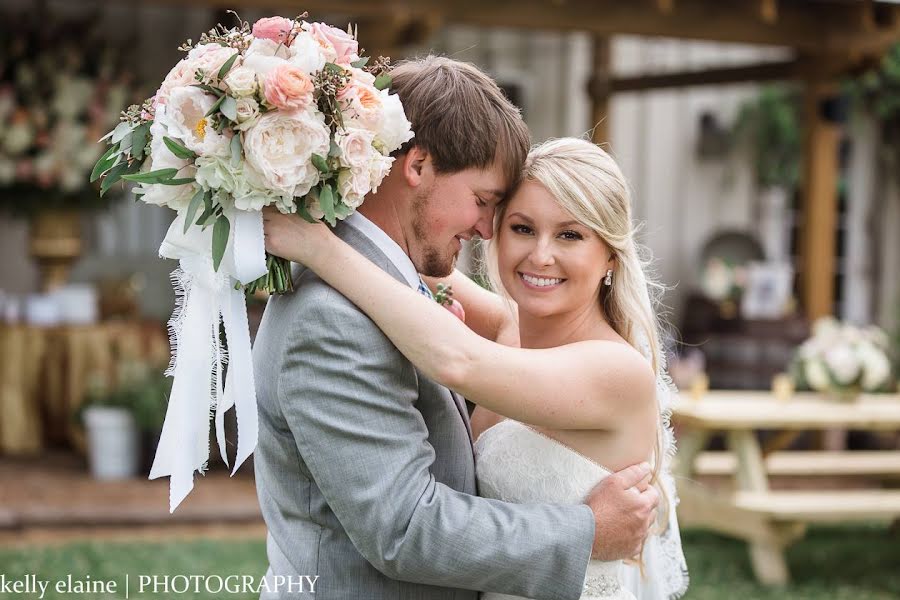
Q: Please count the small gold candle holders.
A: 2